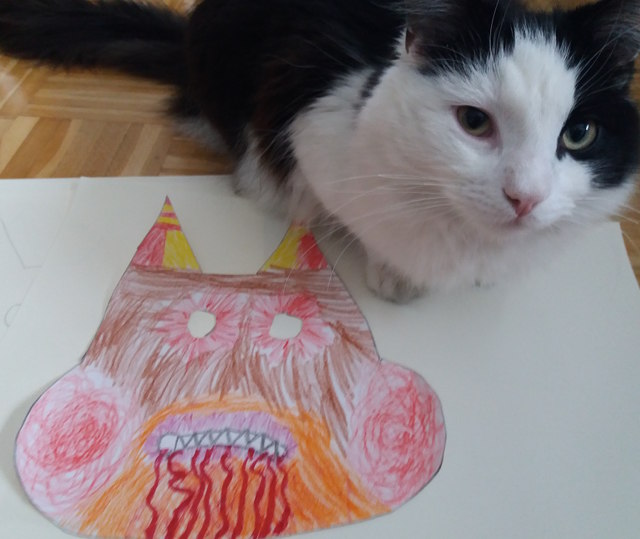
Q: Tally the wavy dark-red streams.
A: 9